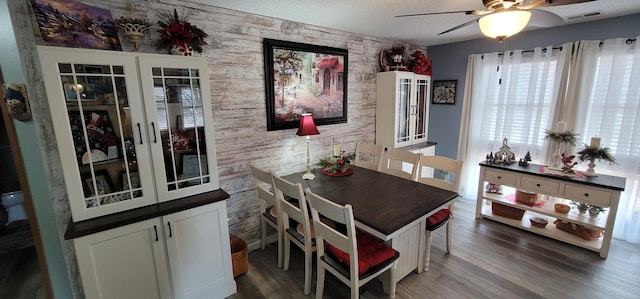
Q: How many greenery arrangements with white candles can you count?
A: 3